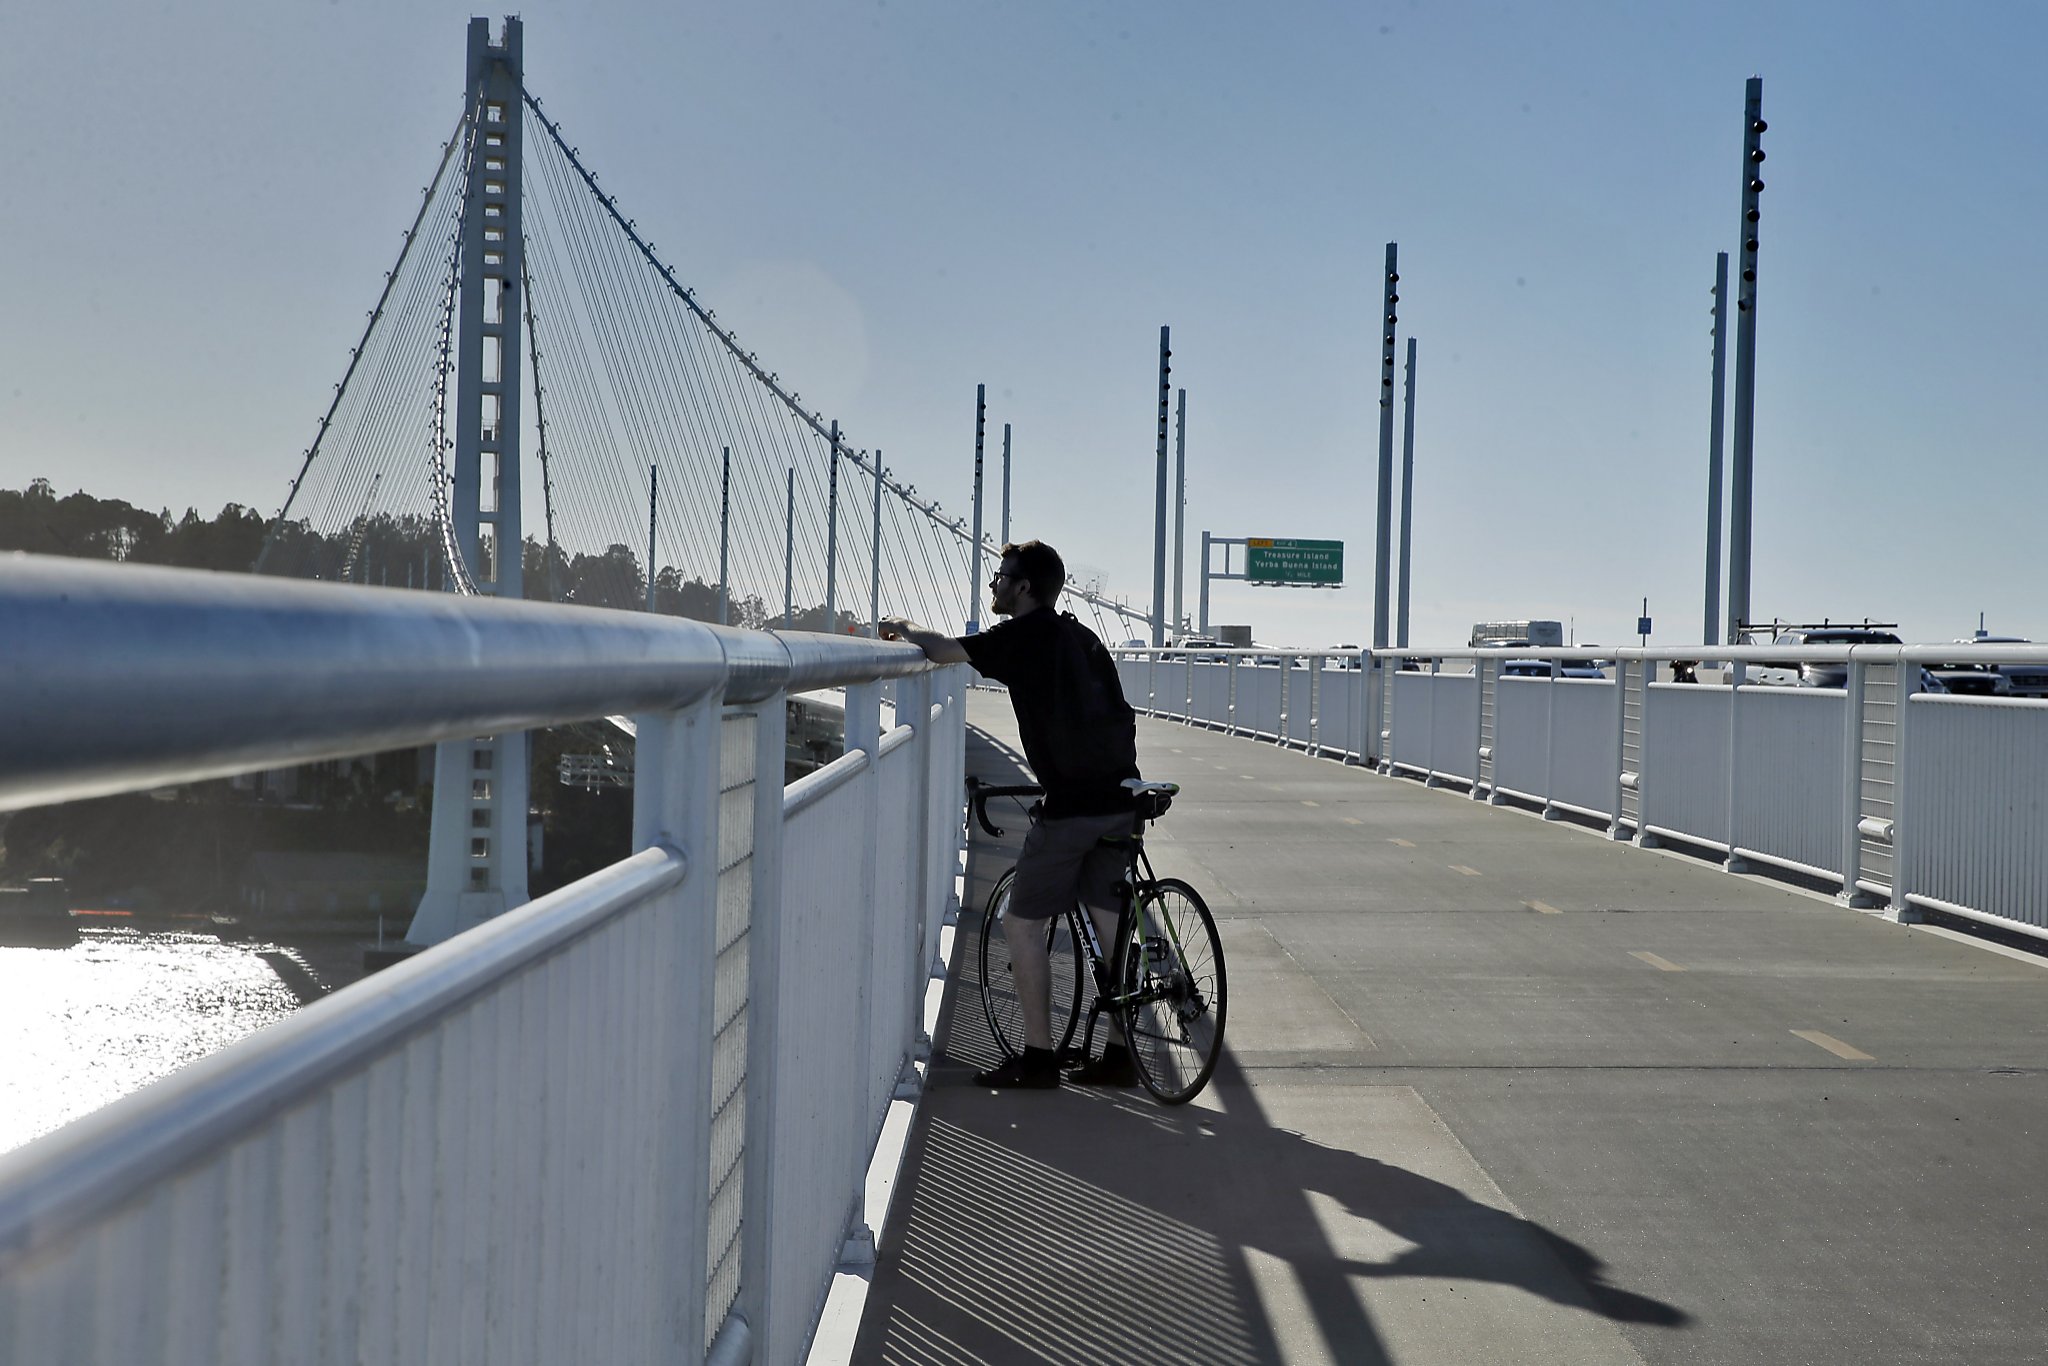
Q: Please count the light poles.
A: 13